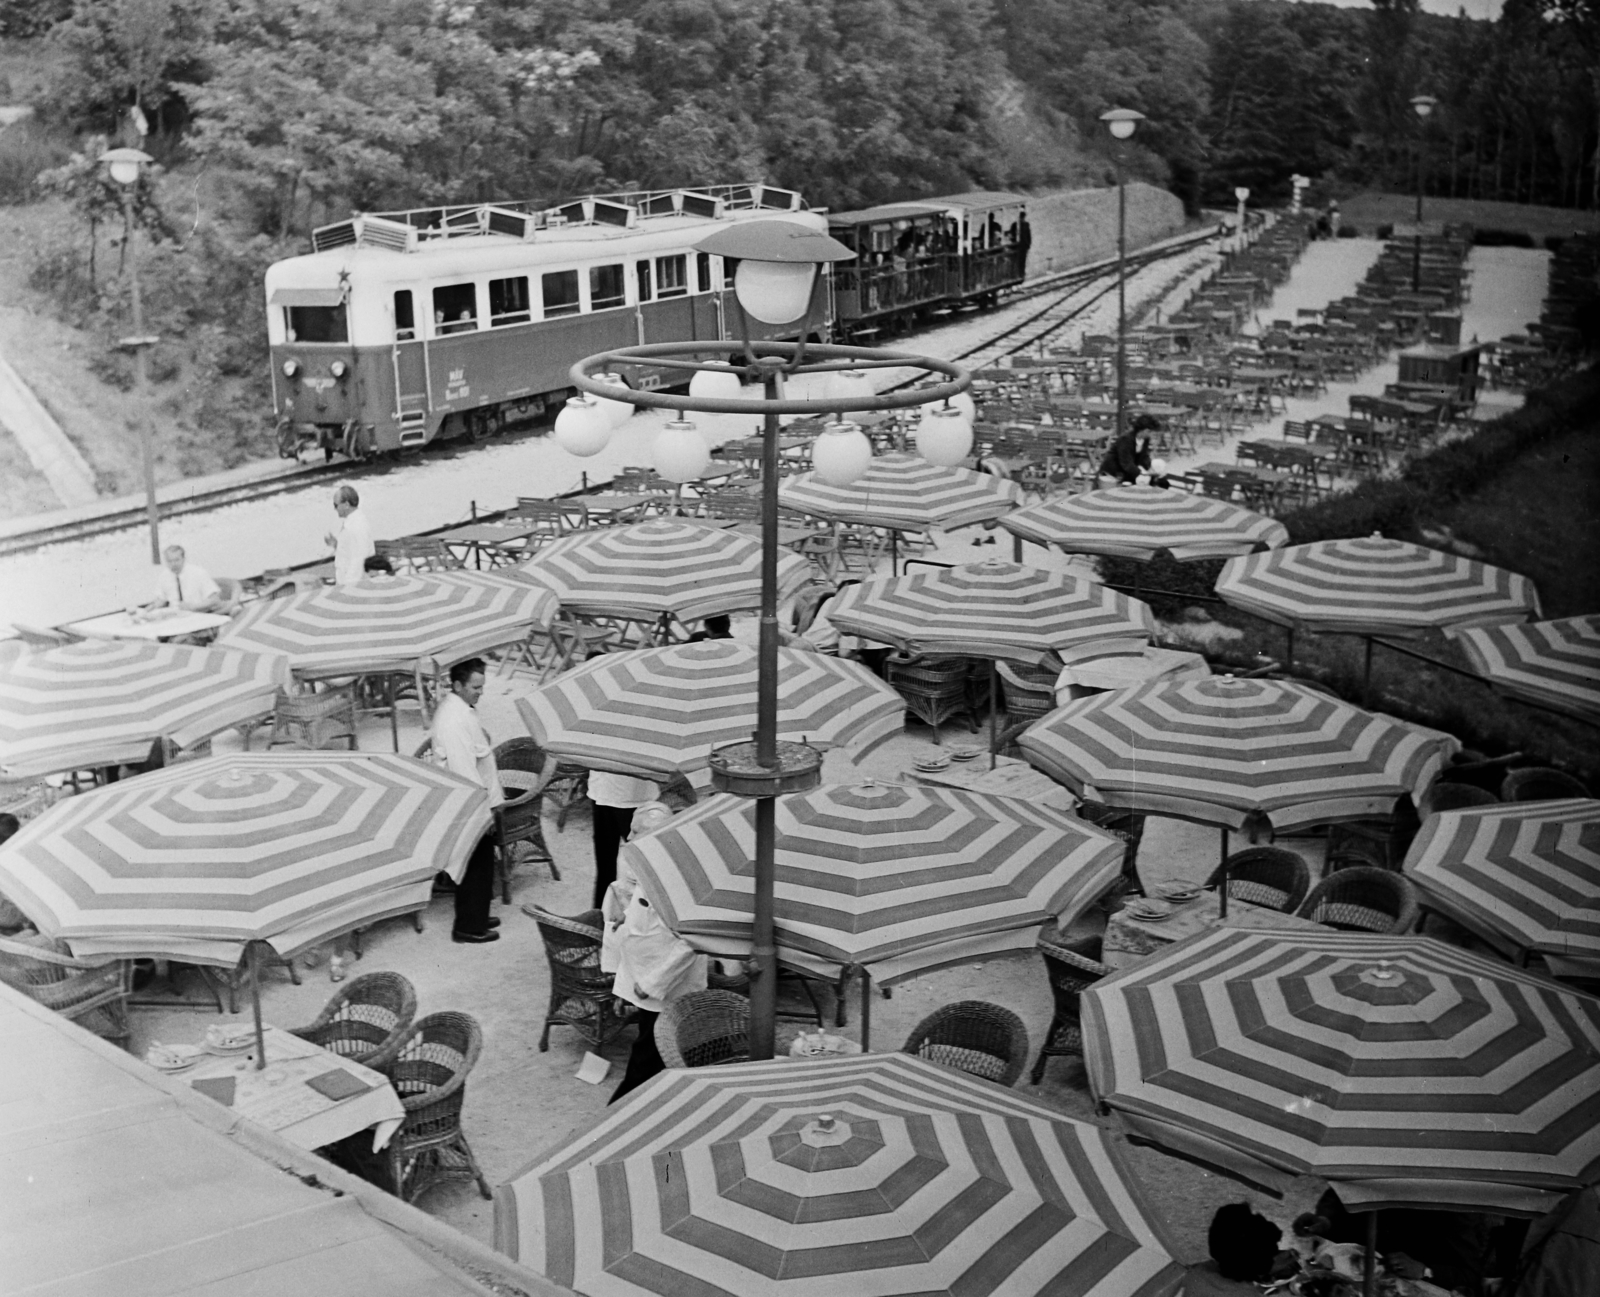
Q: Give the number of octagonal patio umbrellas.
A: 15